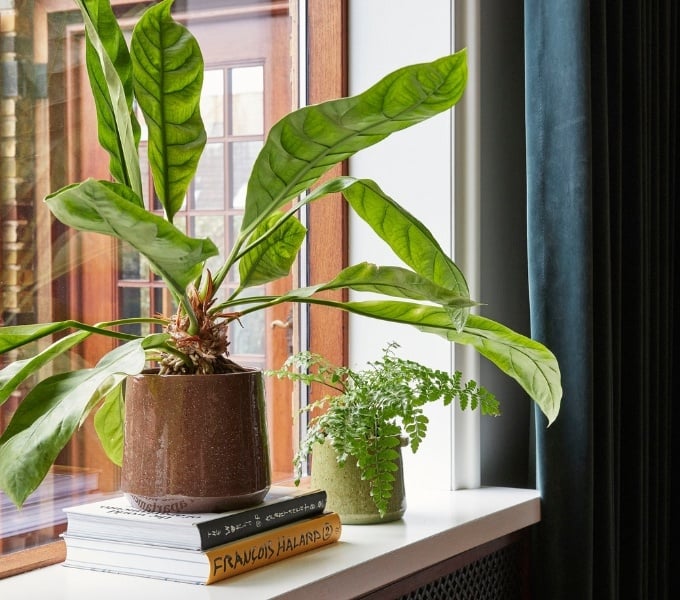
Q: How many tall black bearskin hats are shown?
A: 0